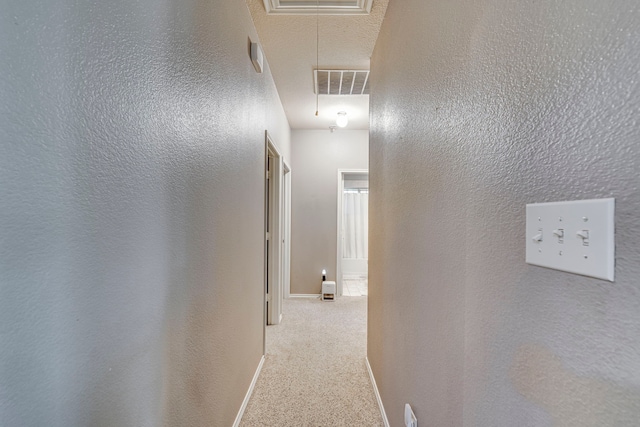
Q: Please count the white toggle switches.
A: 3